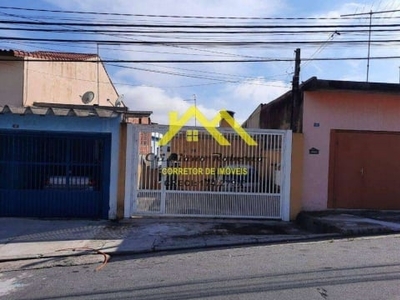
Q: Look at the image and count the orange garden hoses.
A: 1